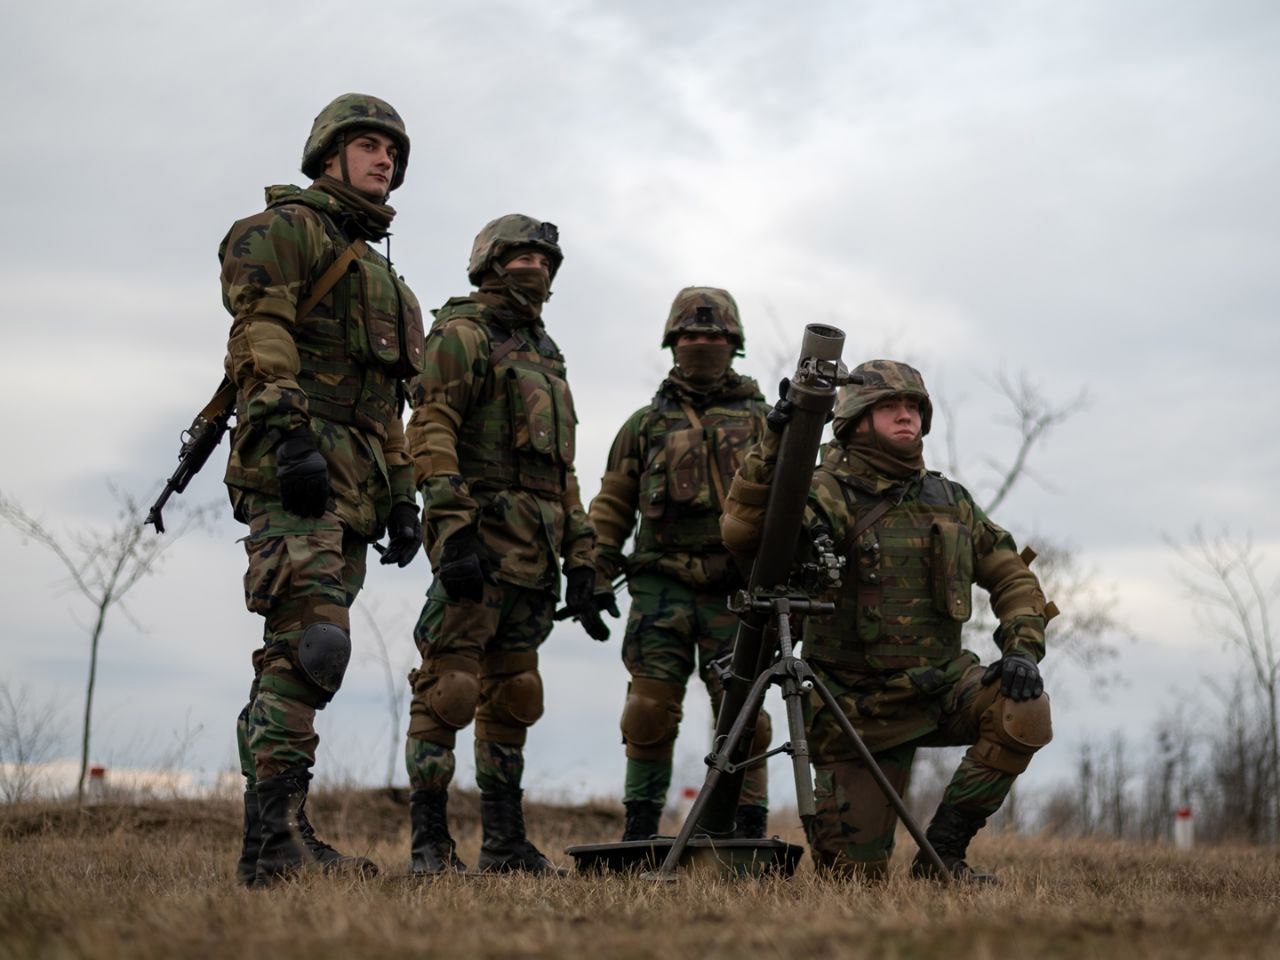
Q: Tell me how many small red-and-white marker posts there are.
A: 3